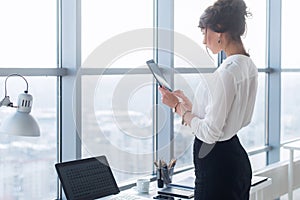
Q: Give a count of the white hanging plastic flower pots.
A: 0